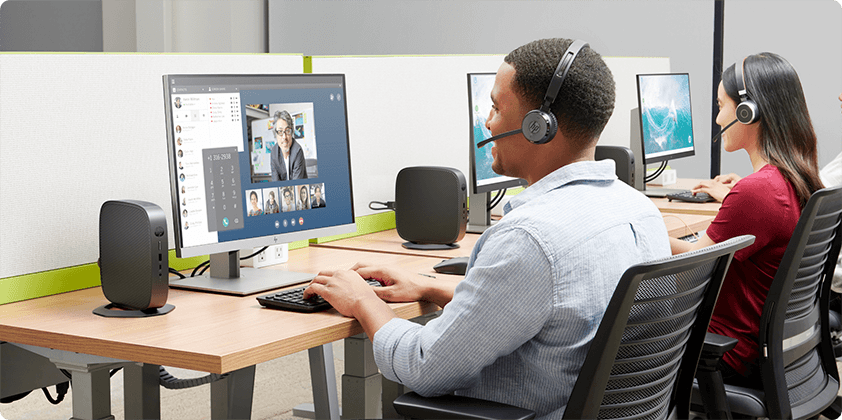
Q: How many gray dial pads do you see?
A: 1